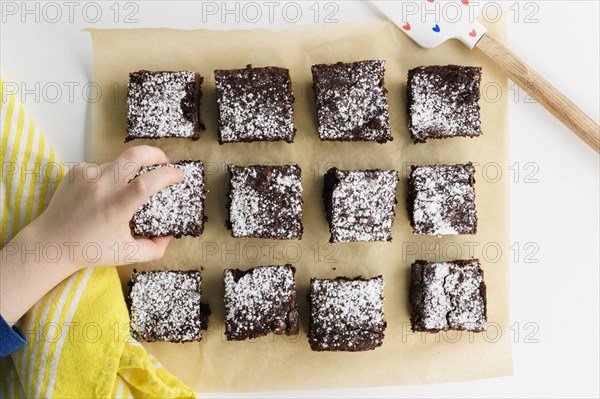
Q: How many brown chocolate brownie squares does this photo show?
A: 12